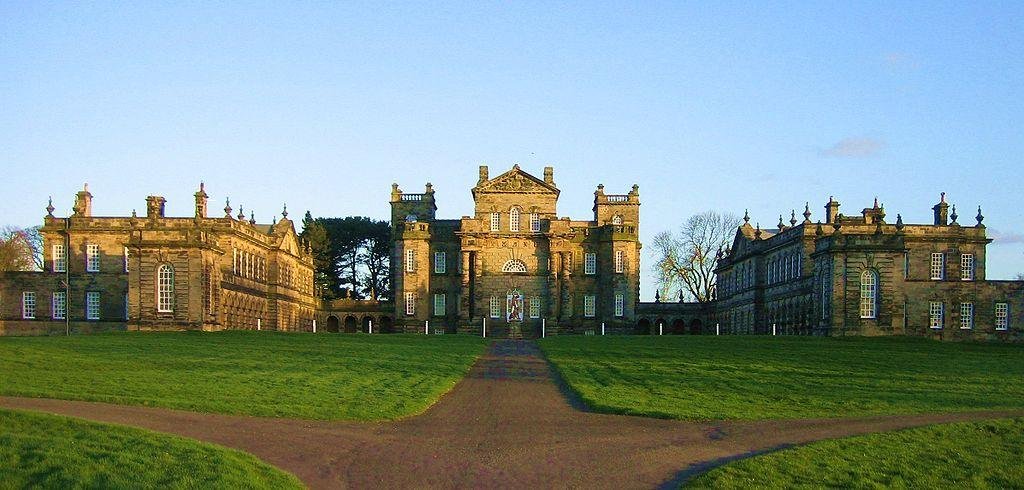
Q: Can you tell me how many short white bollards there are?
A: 10